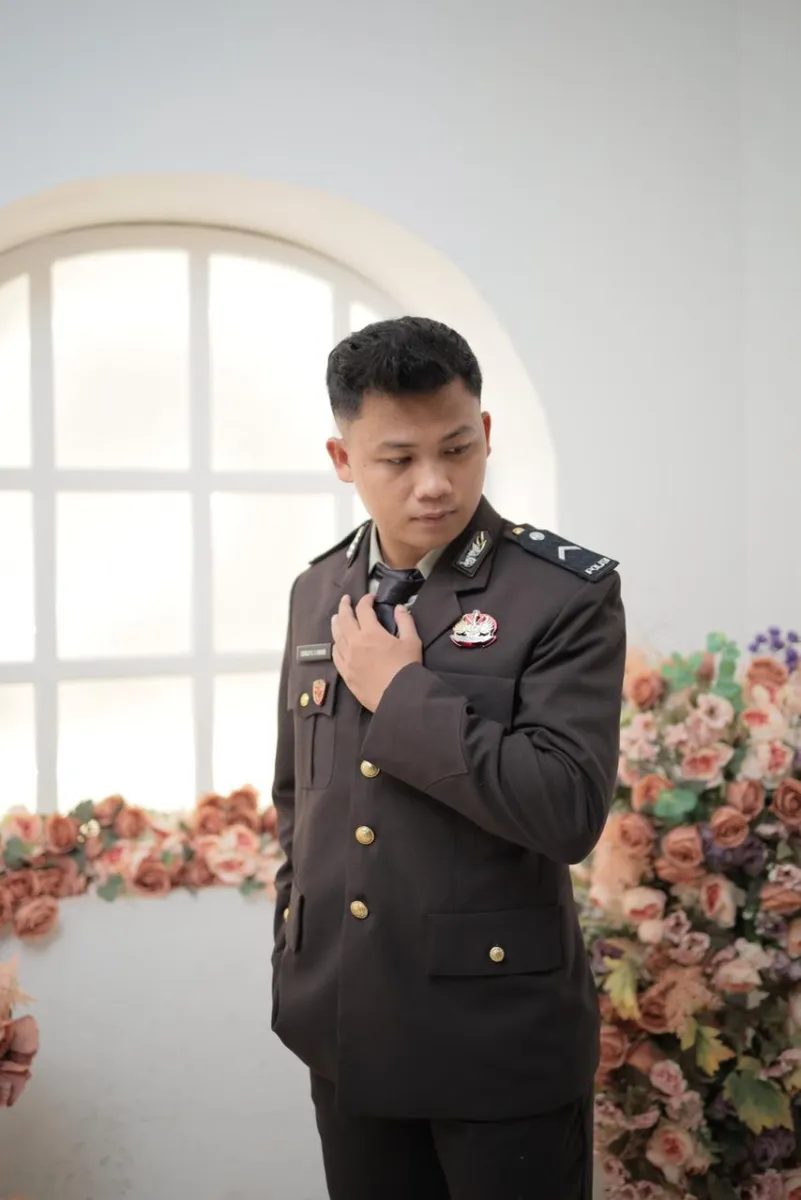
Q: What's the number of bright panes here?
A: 11